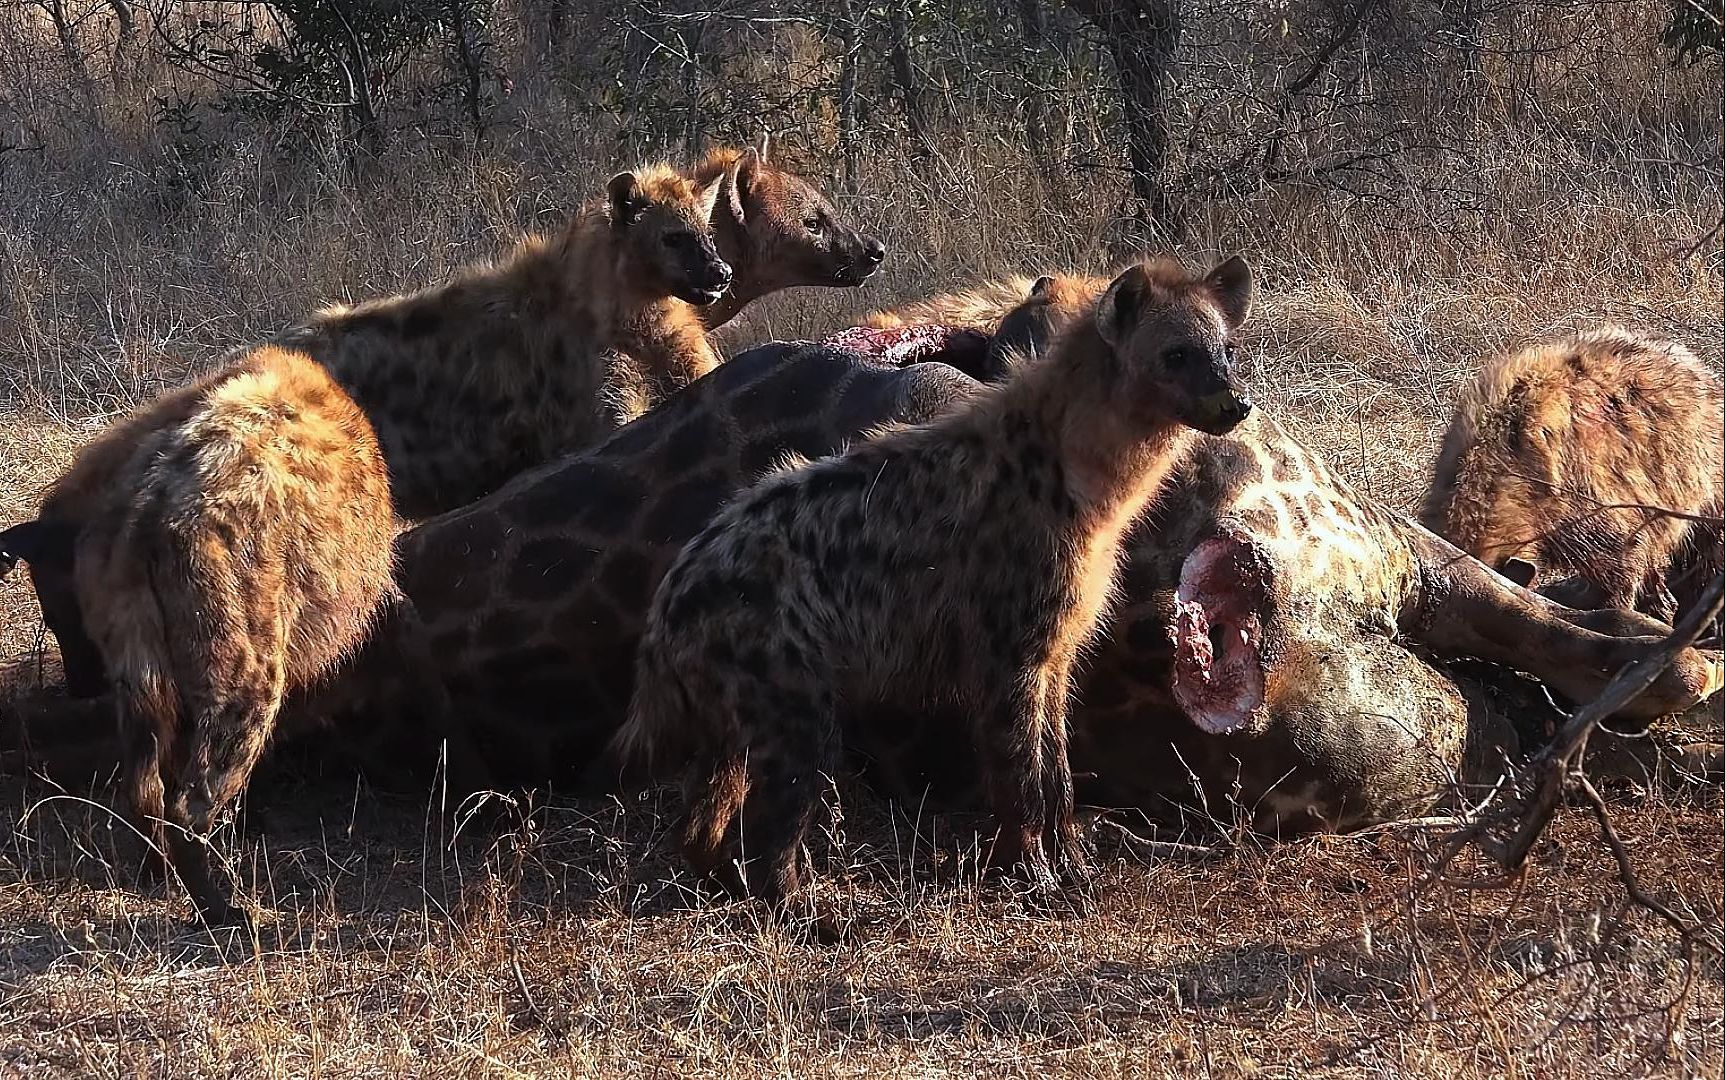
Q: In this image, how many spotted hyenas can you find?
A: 6